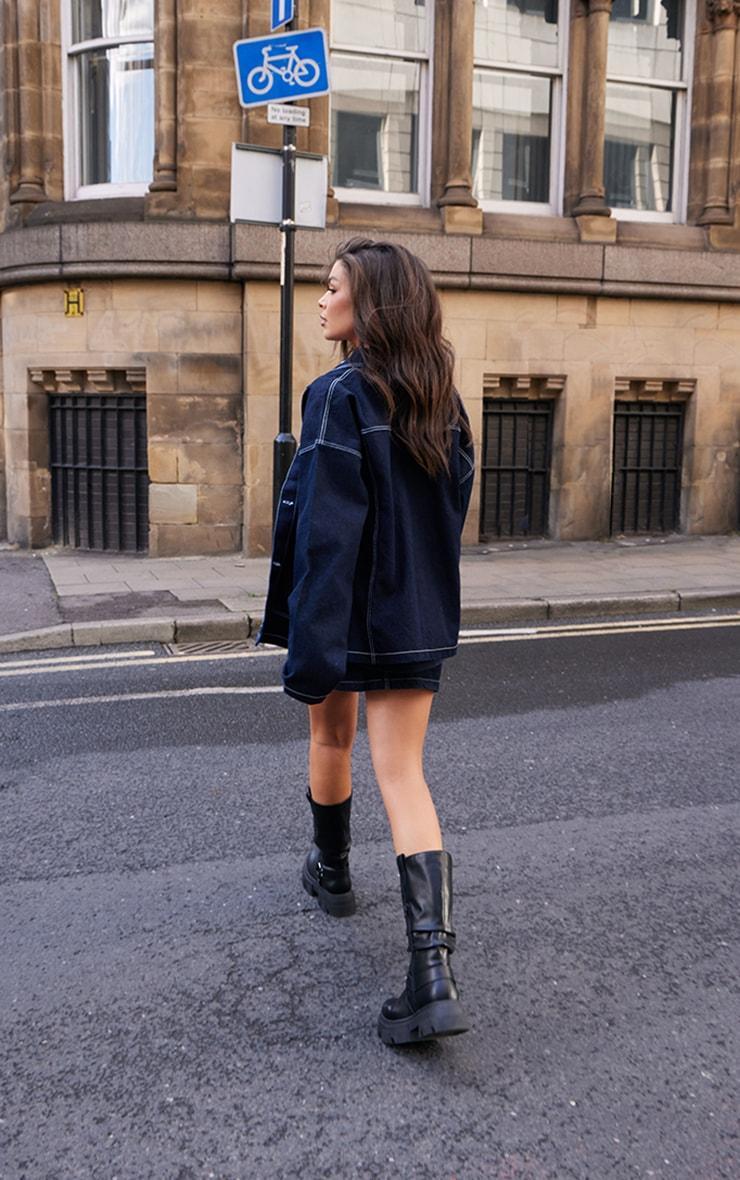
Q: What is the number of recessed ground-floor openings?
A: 3